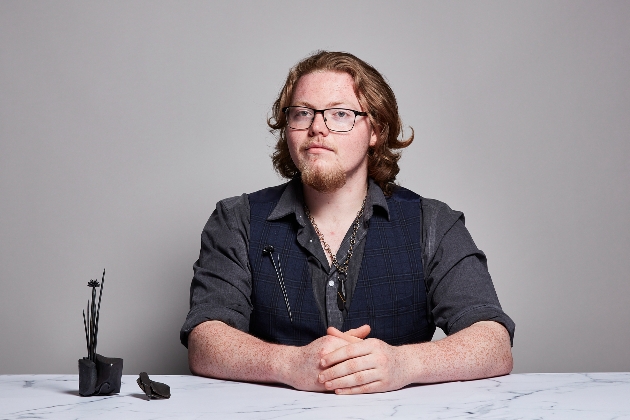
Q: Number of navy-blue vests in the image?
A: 1